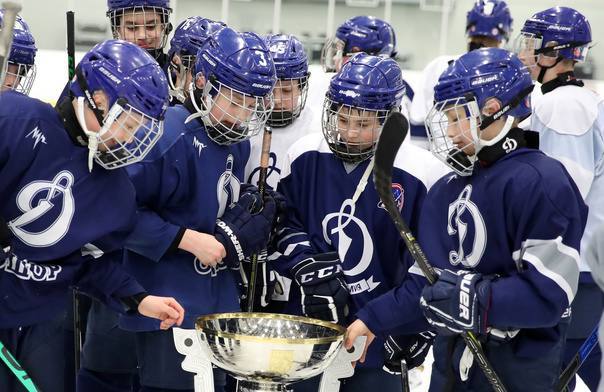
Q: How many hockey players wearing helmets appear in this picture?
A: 11